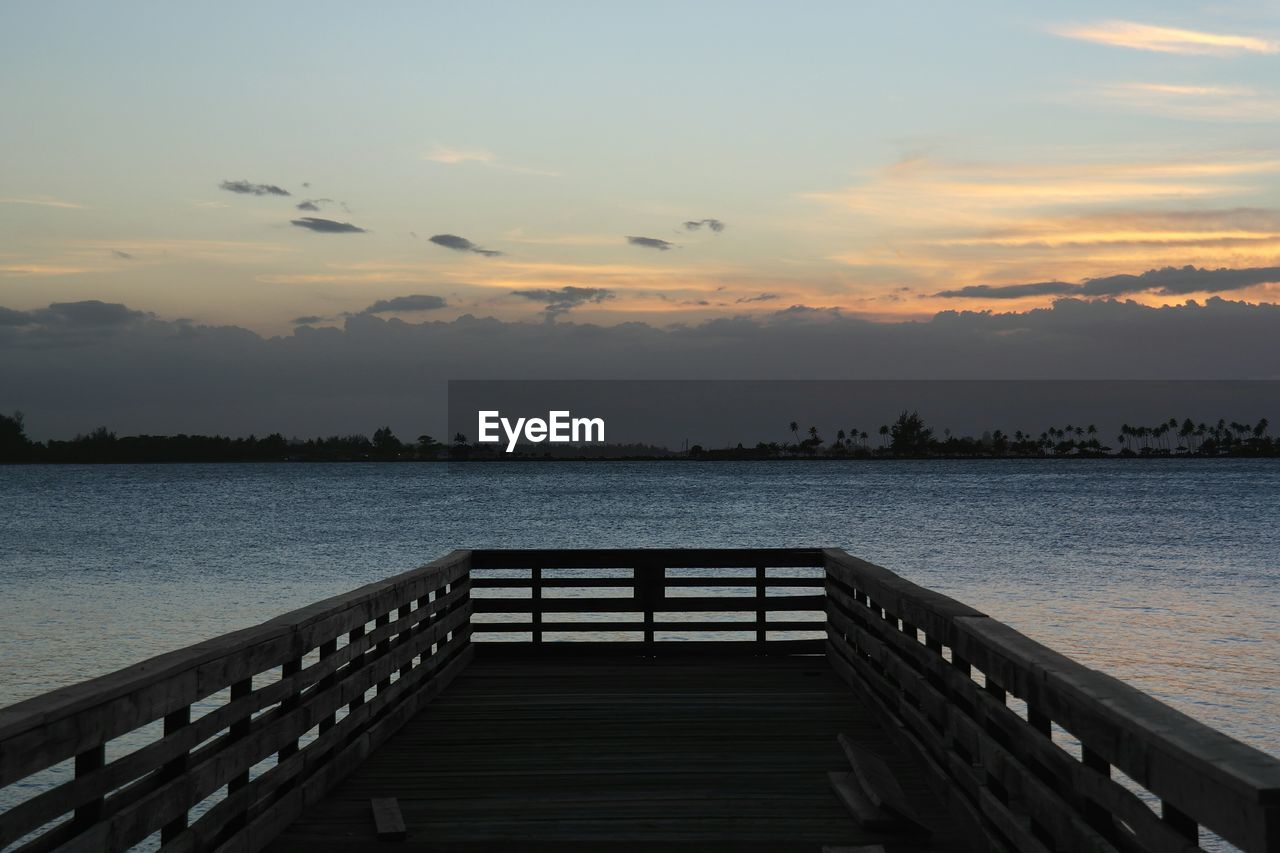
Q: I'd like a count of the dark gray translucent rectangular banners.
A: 1